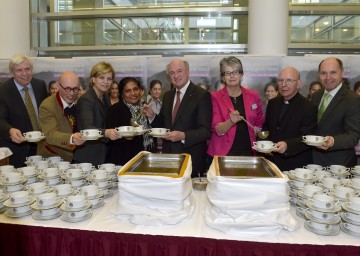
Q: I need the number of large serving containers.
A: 2